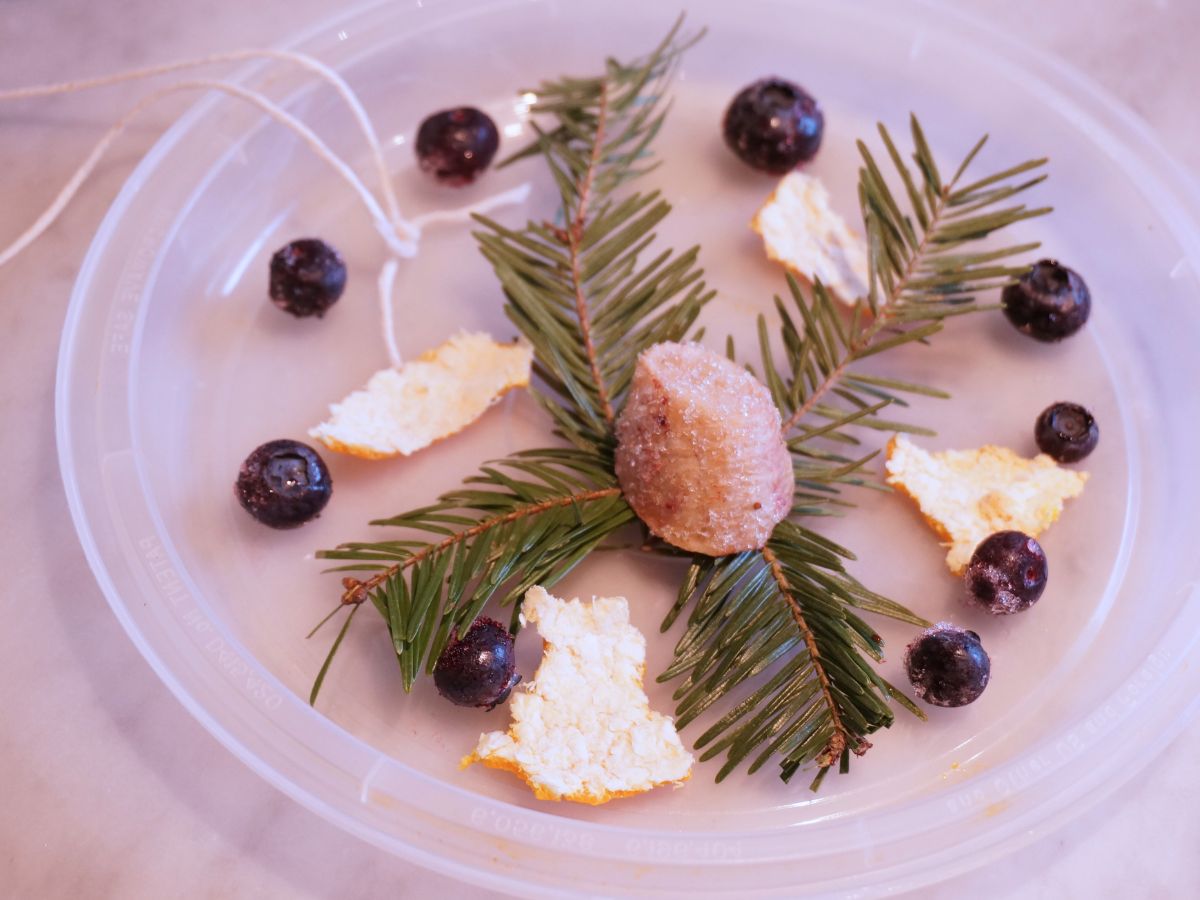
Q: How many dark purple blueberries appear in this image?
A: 9